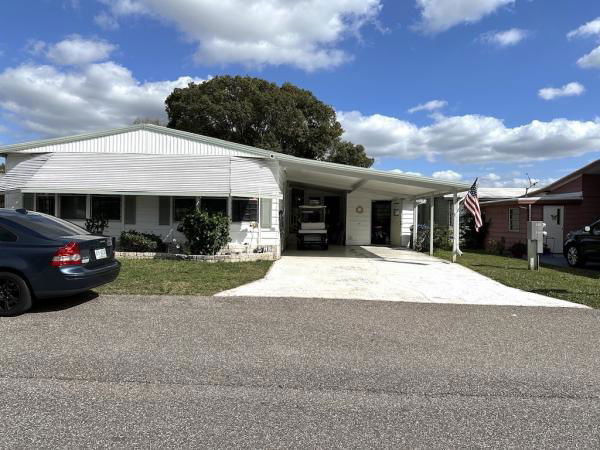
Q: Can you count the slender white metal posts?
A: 3